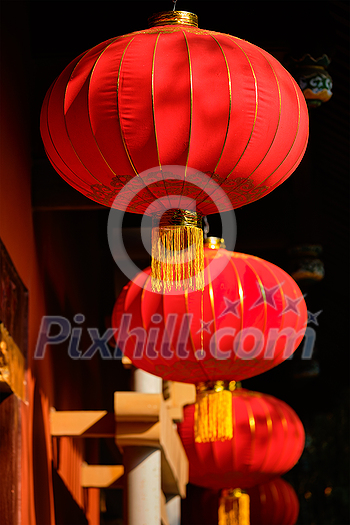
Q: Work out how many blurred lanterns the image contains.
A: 3